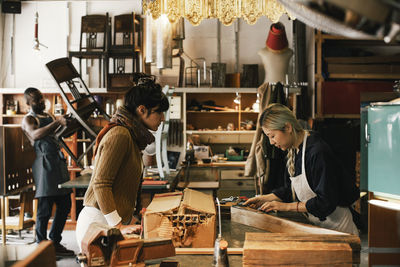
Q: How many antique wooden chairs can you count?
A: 4